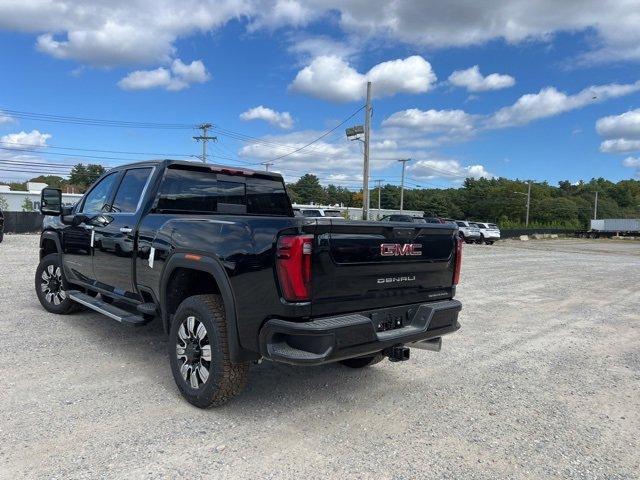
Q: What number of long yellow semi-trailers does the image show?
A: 0